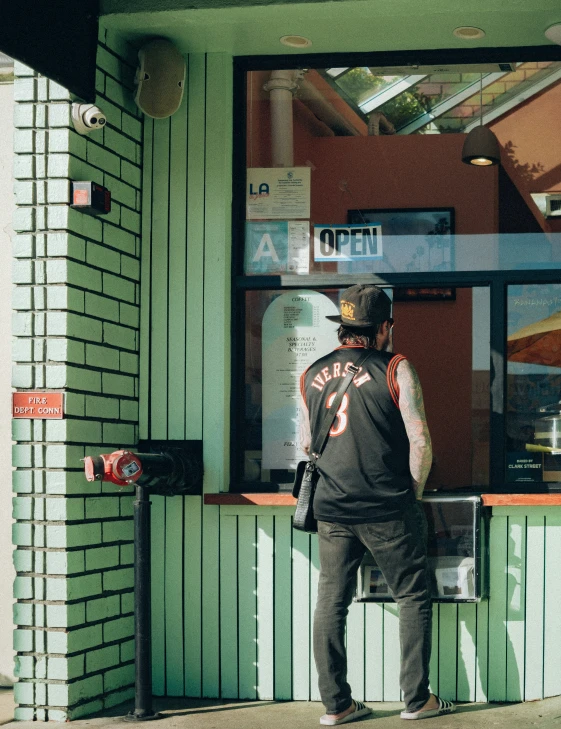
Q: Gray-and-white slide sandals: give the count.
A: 2